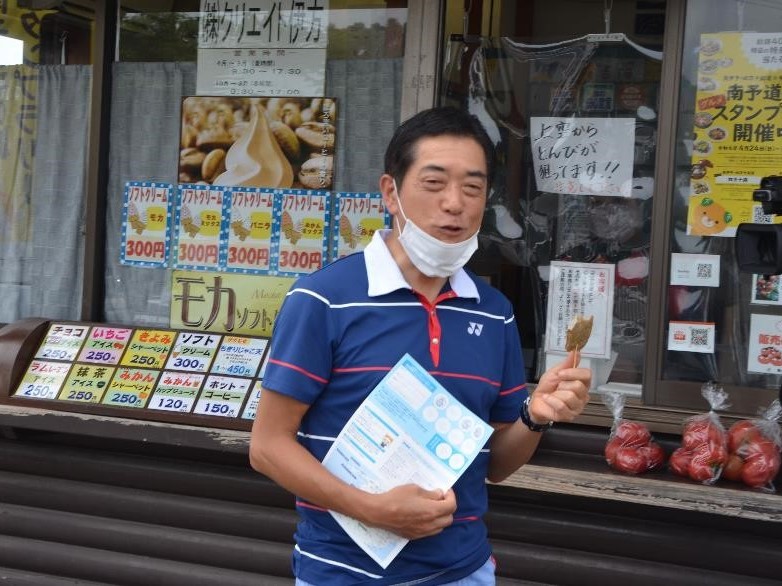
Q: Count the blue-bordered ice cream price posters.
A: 5